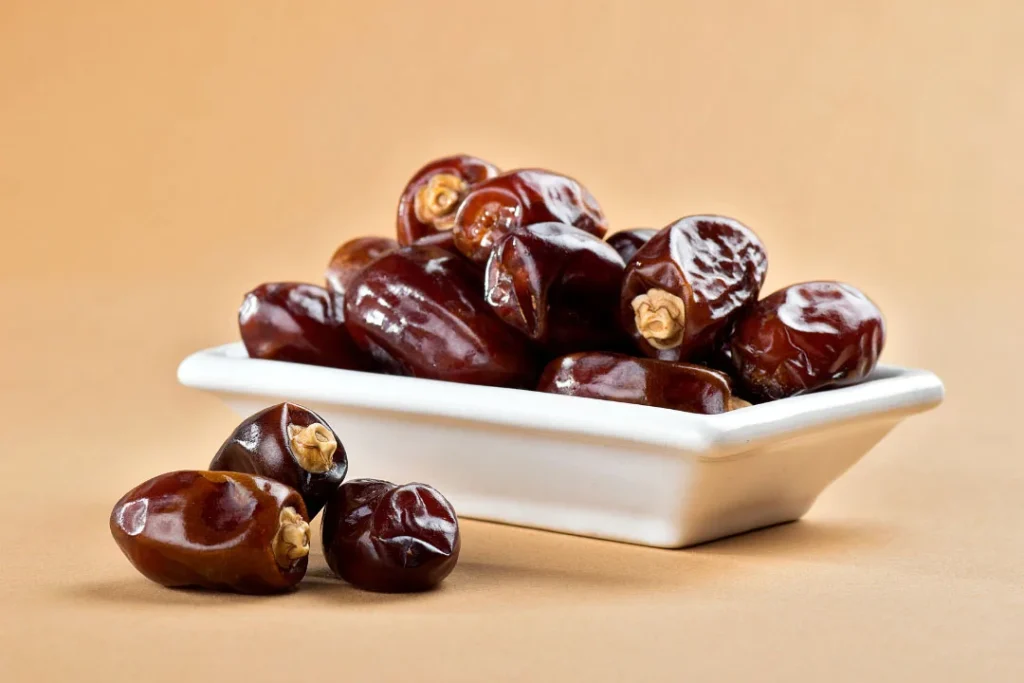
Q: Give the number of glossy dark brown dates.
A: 13